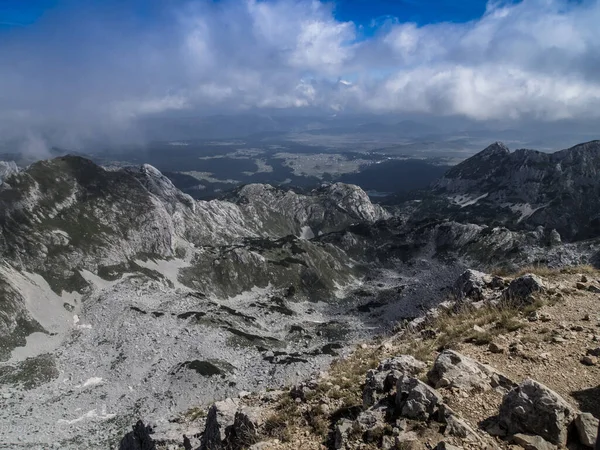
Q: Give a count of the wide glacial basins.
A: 1